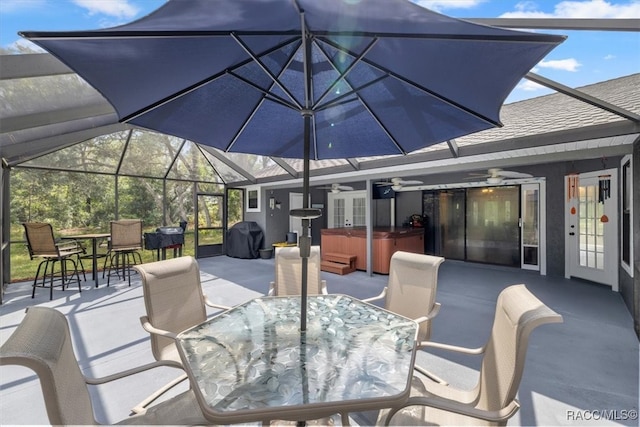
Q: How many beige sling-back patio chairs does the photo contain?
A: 5